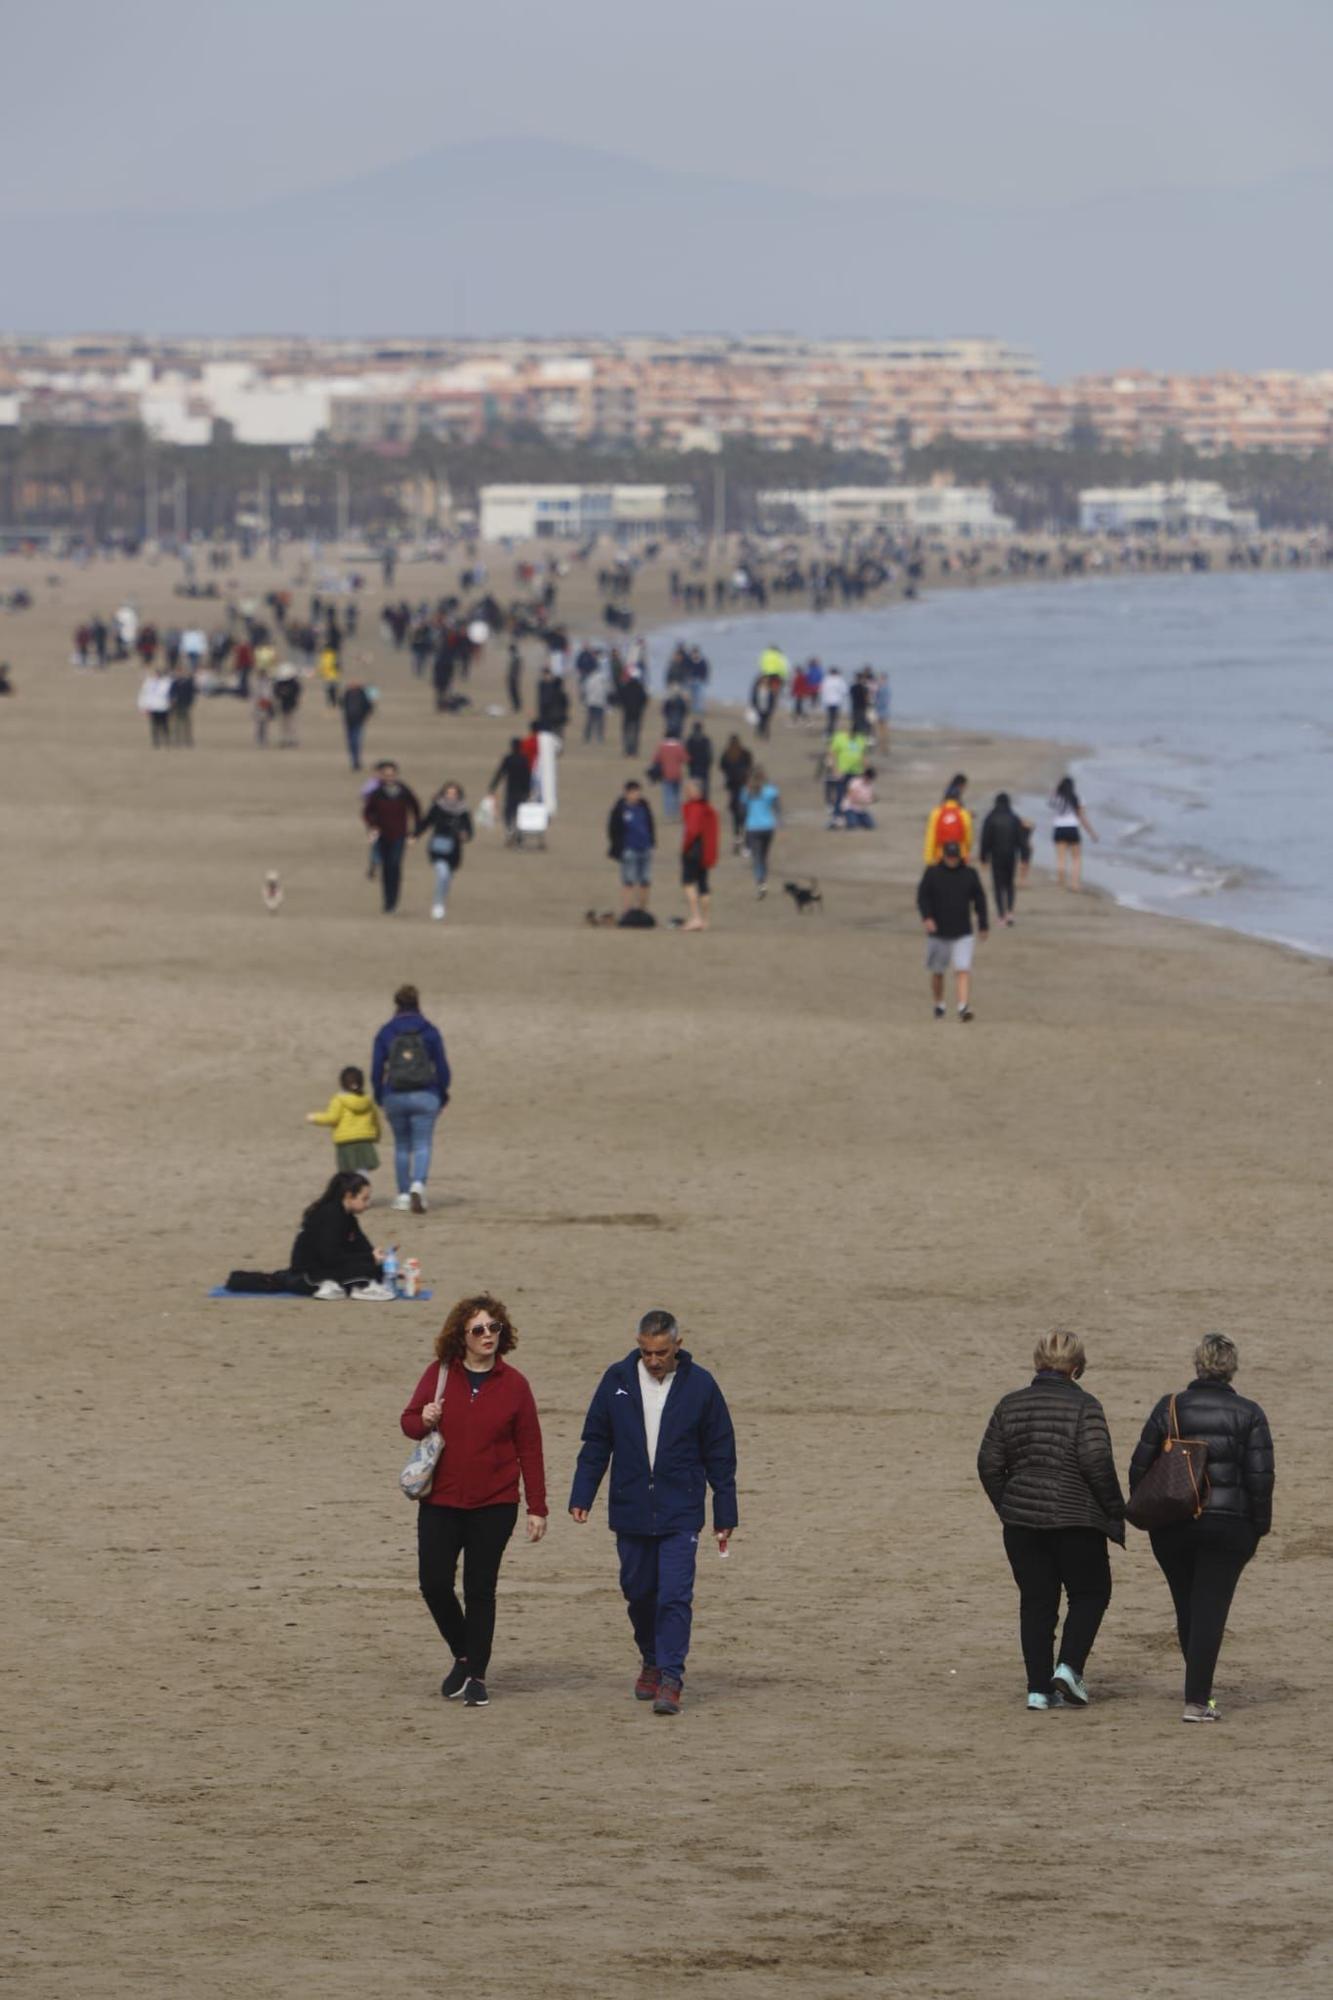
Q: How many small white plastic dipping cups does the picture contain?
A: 0